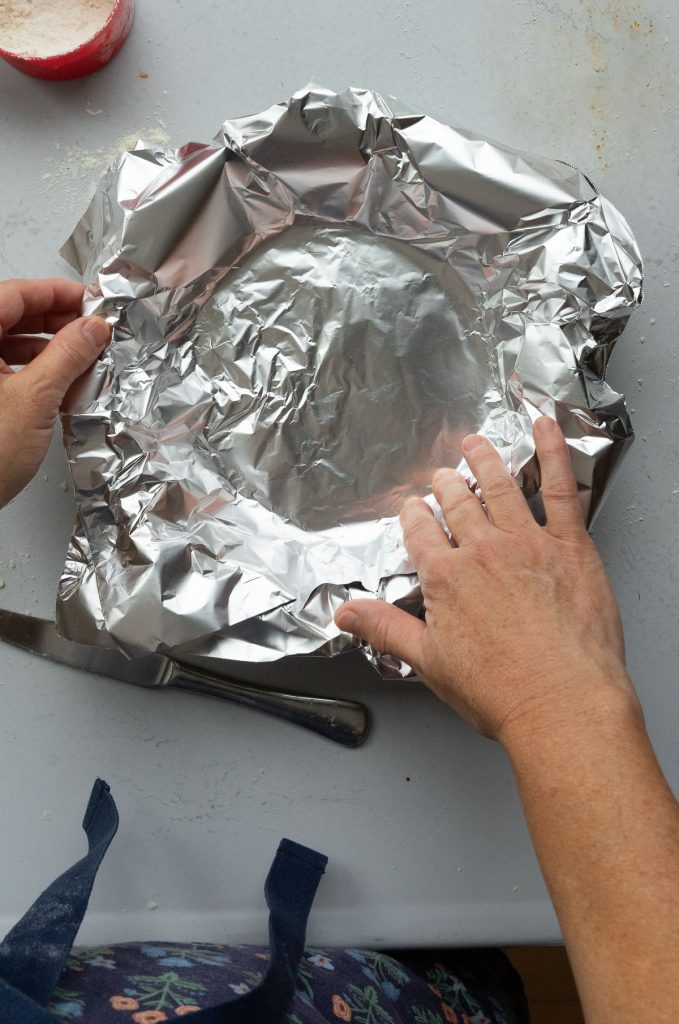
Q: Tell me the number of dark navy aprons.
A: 1